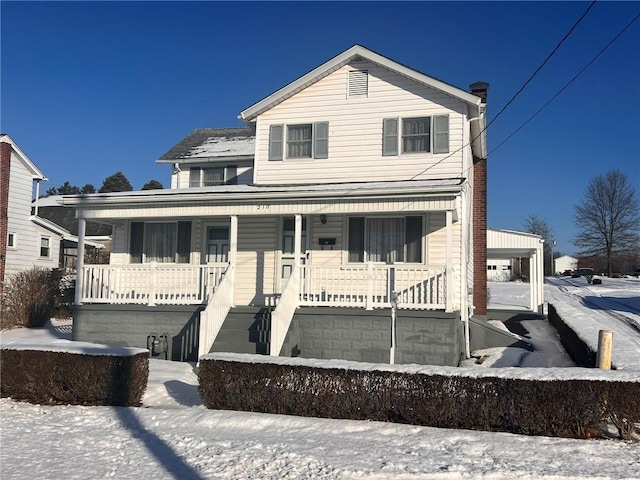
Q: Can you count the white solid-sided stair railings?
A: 2